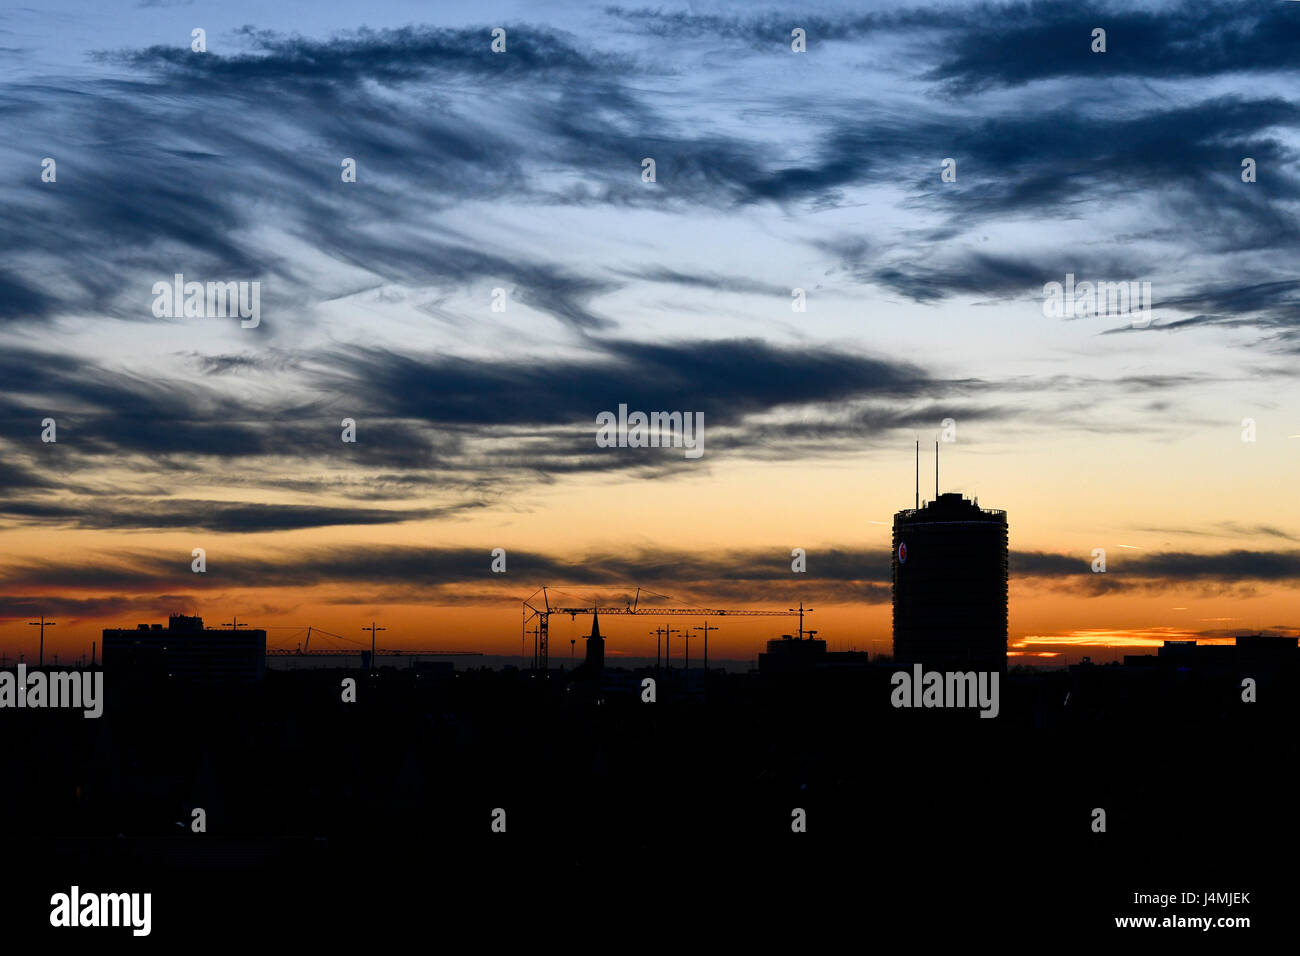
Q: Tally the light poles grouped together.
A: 4